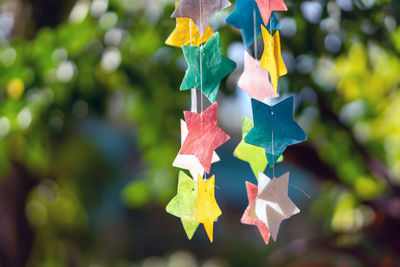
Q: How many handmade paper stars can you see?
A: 15